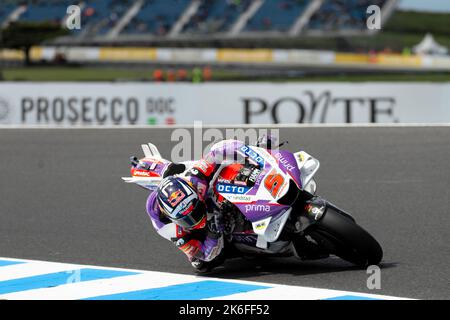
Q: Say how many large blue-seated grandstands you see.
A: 1